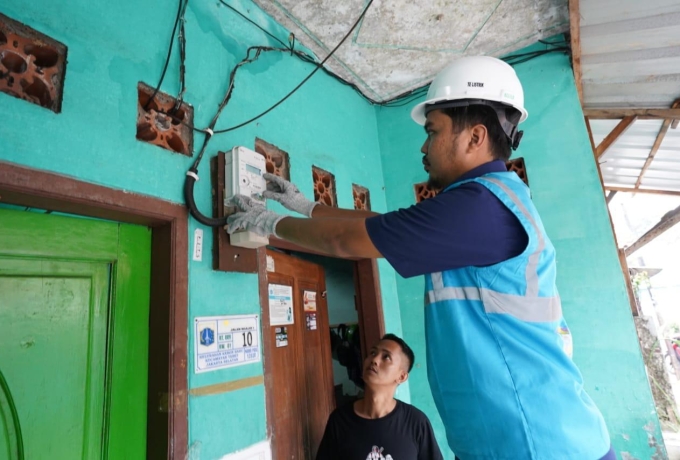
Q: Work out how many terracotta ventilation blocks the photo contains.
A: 7